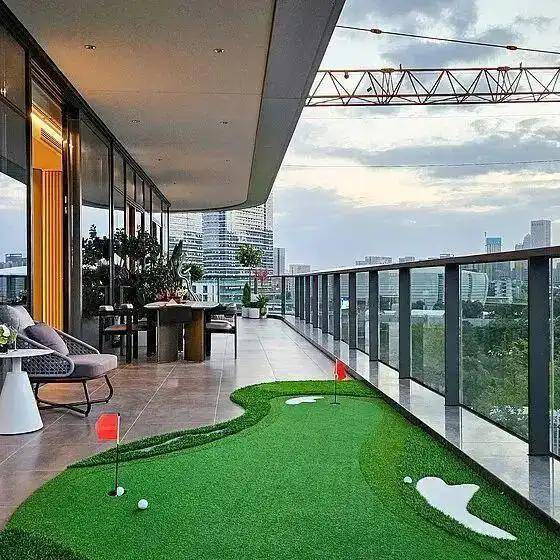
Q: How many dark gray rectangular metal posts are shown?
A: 12